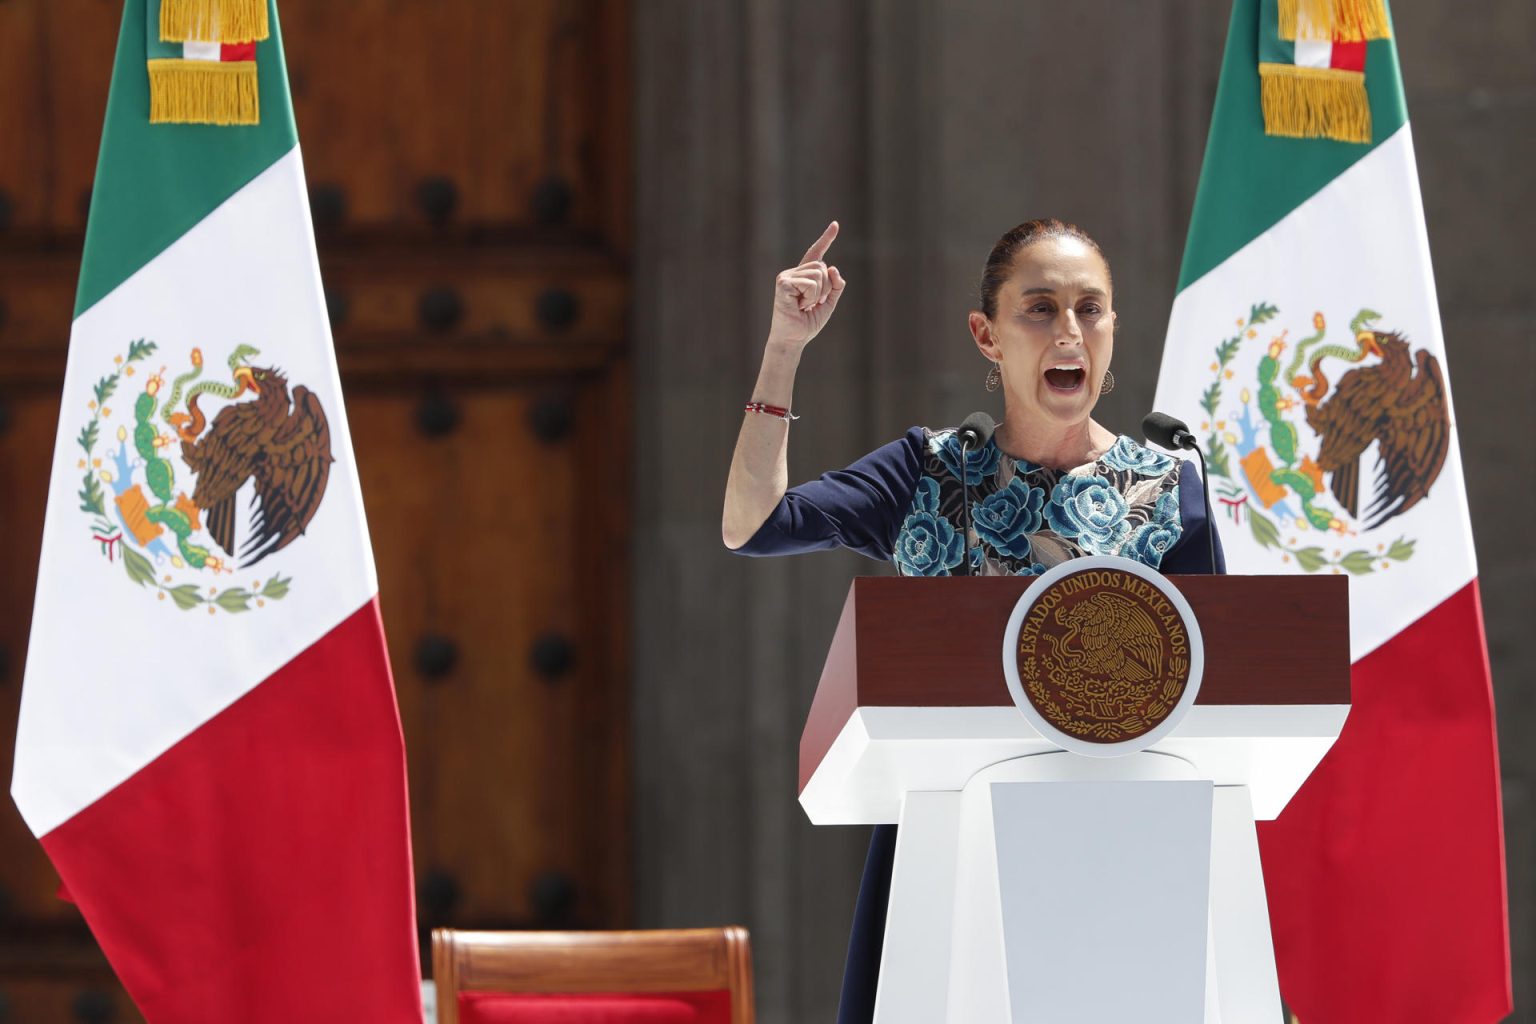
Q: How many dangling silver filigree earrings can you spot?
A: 2